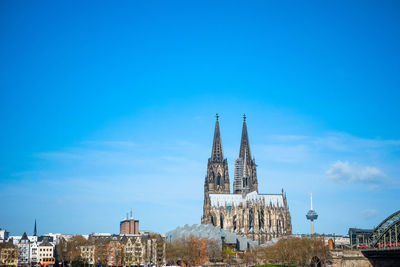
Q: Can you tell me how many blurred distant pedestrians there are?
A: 0